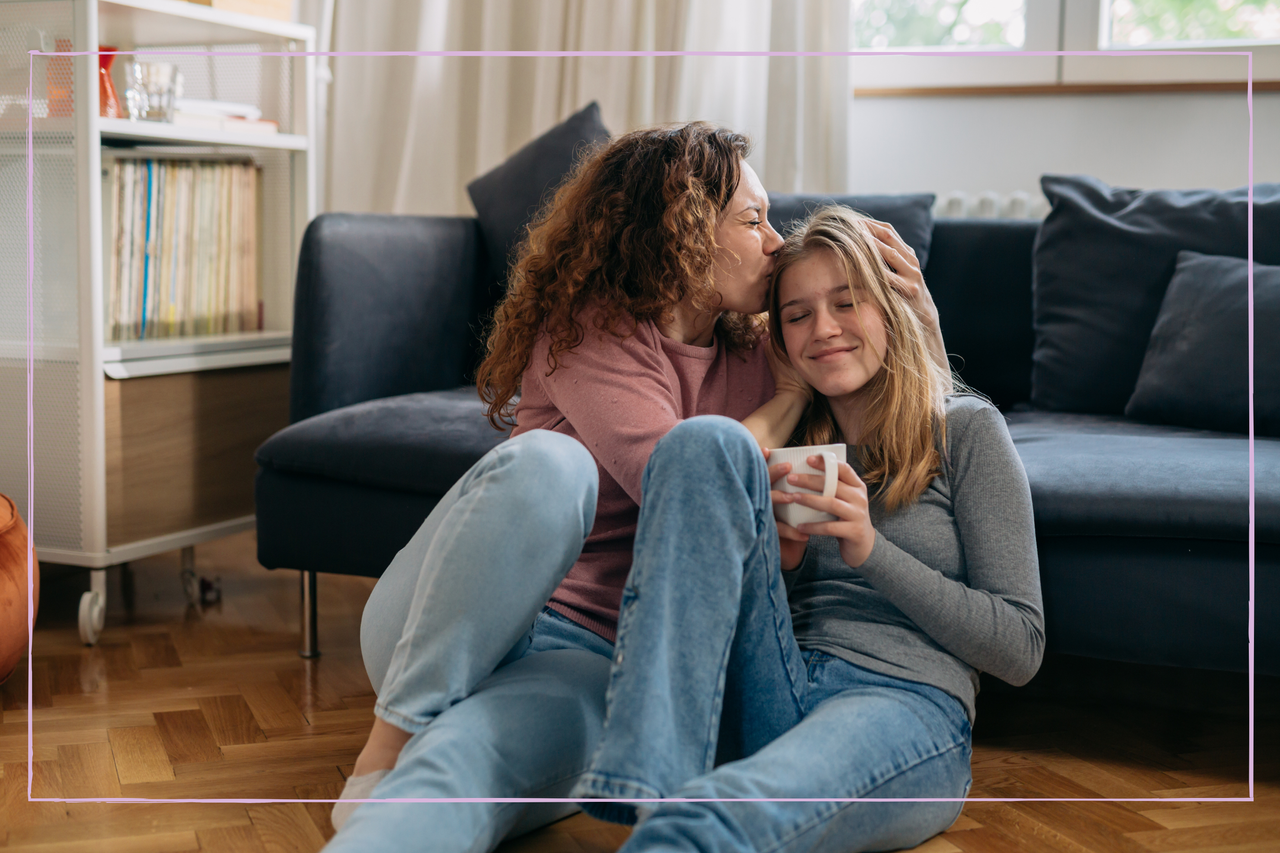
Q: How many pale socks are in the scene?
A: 1